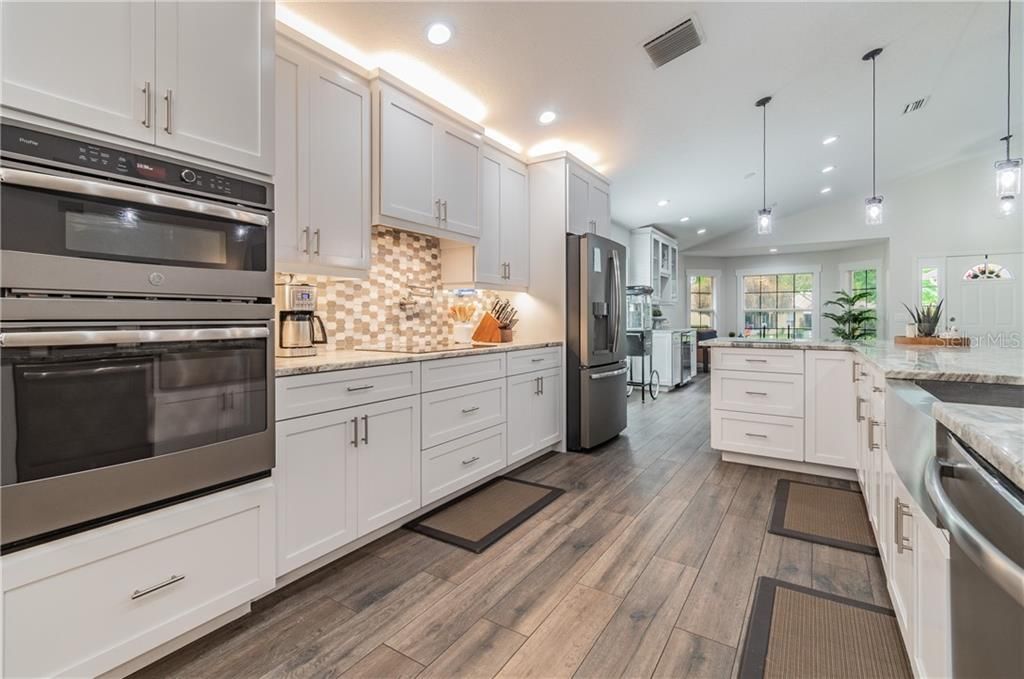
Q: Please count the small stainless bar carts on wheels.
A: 1